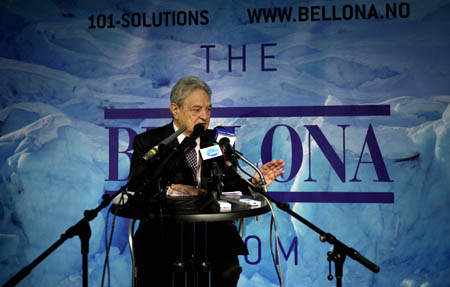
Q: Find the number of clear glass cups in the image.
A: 0